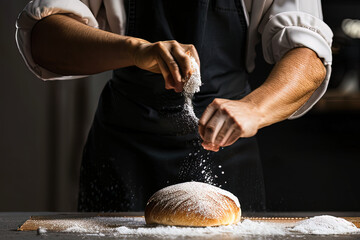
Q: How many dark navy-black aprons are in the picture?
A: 1